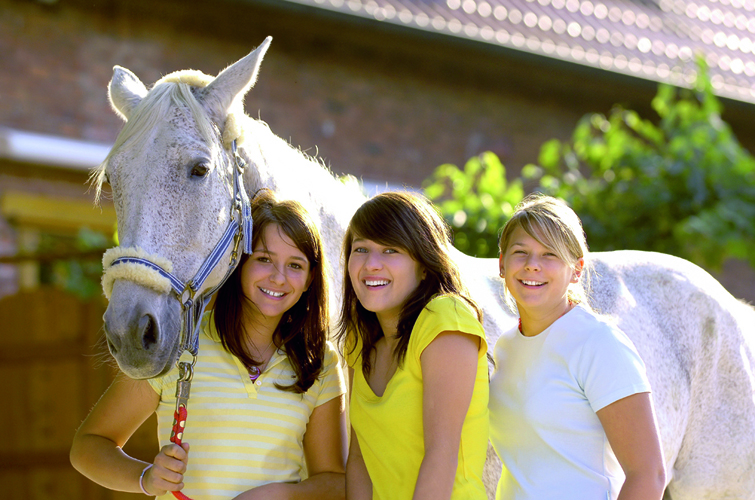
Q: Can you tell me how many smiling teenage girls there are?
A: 3